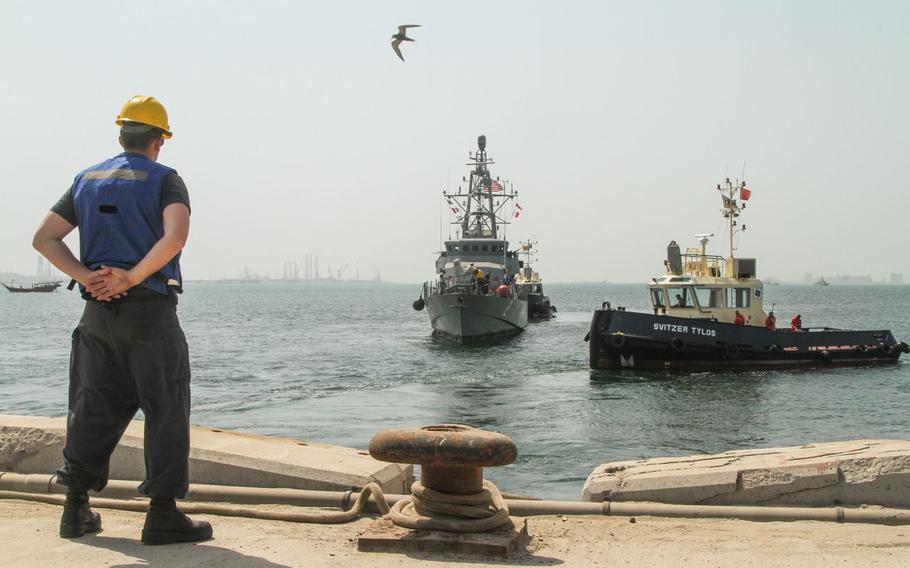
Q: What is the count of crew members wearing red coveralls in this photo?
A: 3